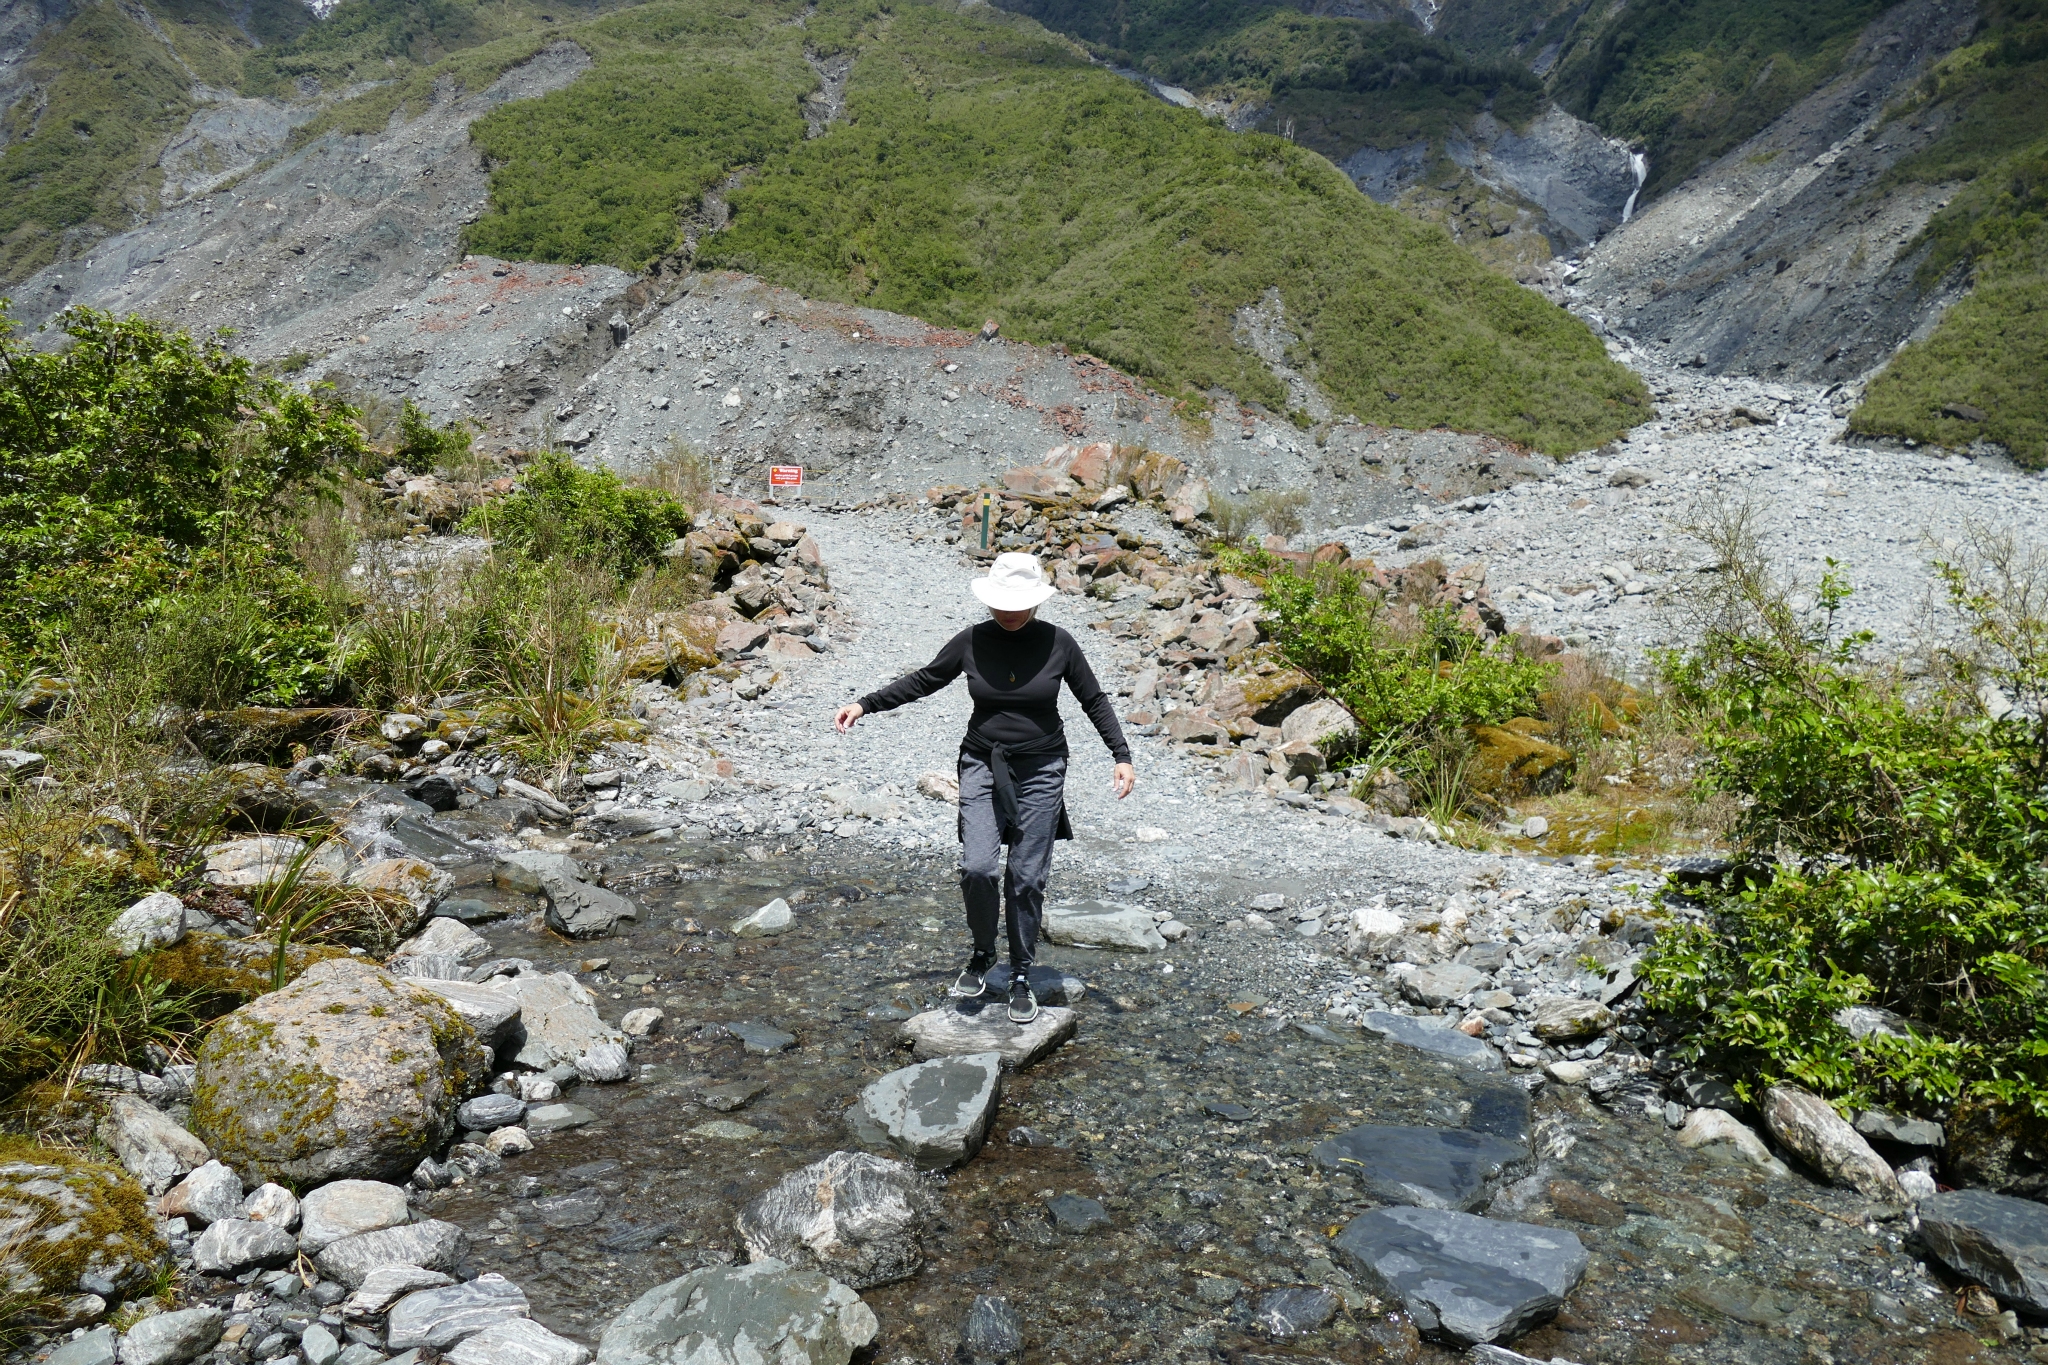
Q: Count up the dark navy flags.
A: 0